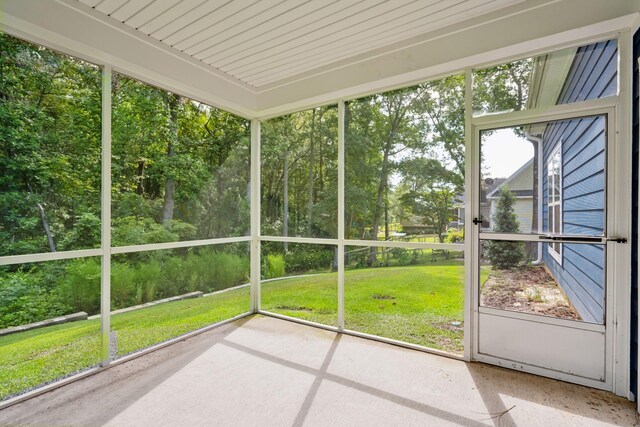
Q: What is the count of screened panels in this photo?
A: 11